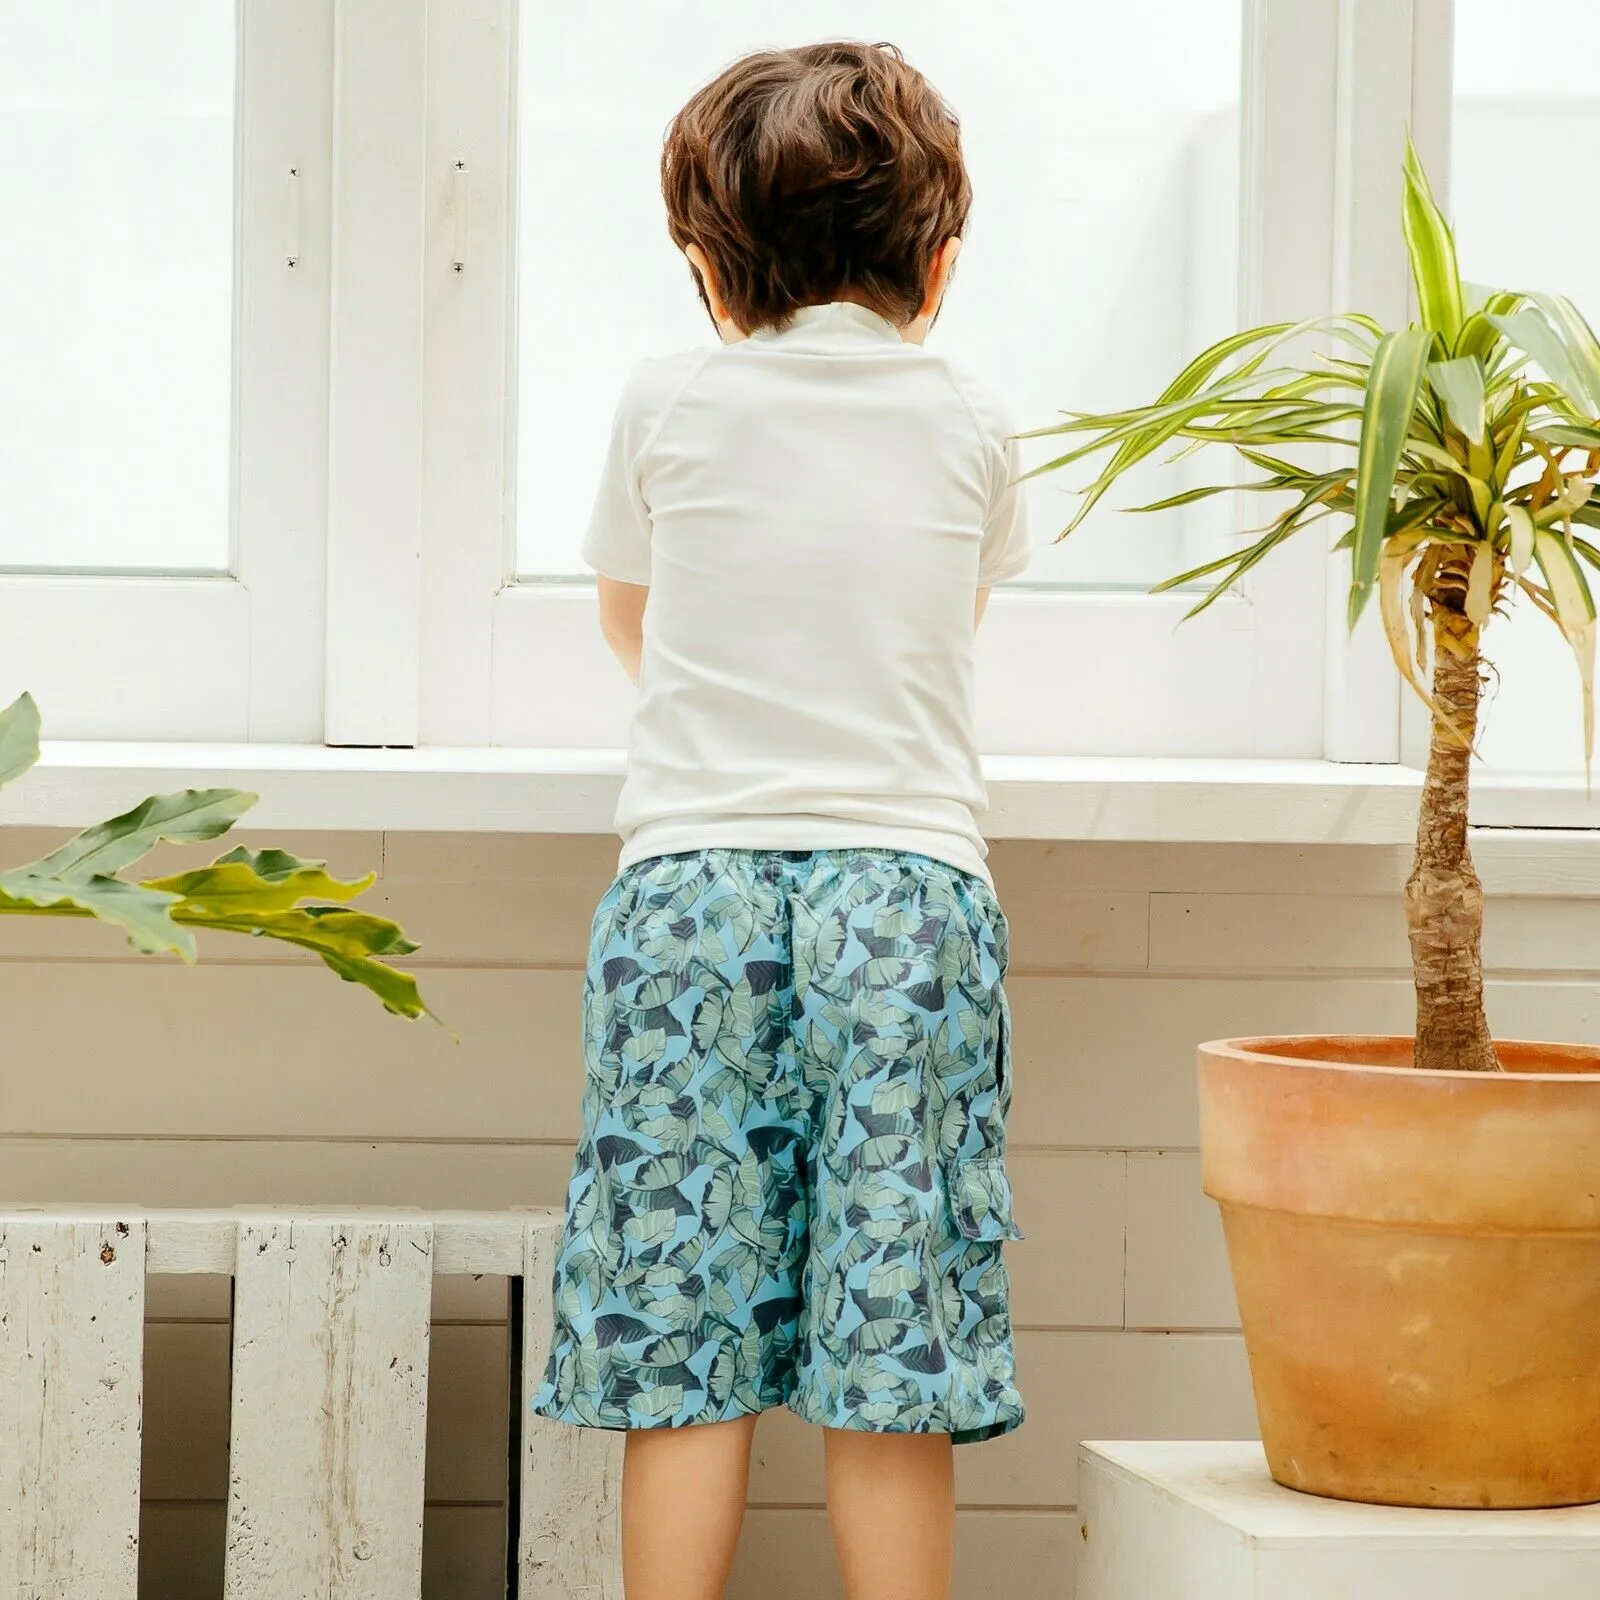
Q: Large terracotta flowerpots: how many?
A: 1